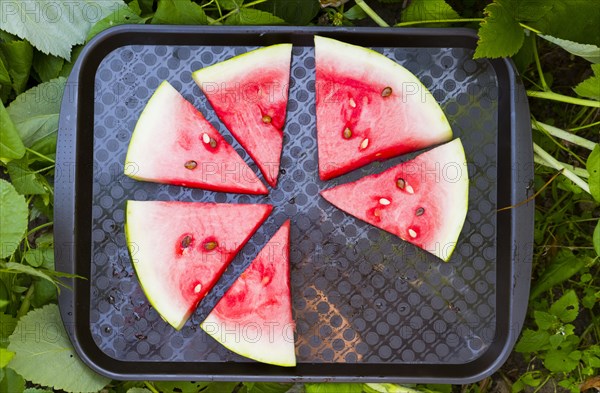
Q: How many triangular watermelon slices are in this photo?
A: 6